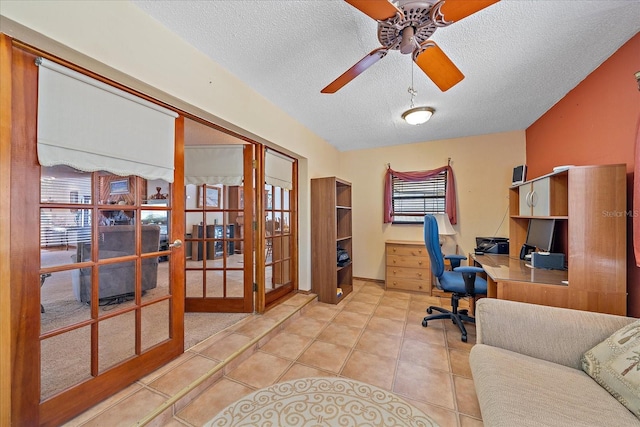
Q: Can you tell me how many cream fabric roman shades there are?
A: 3